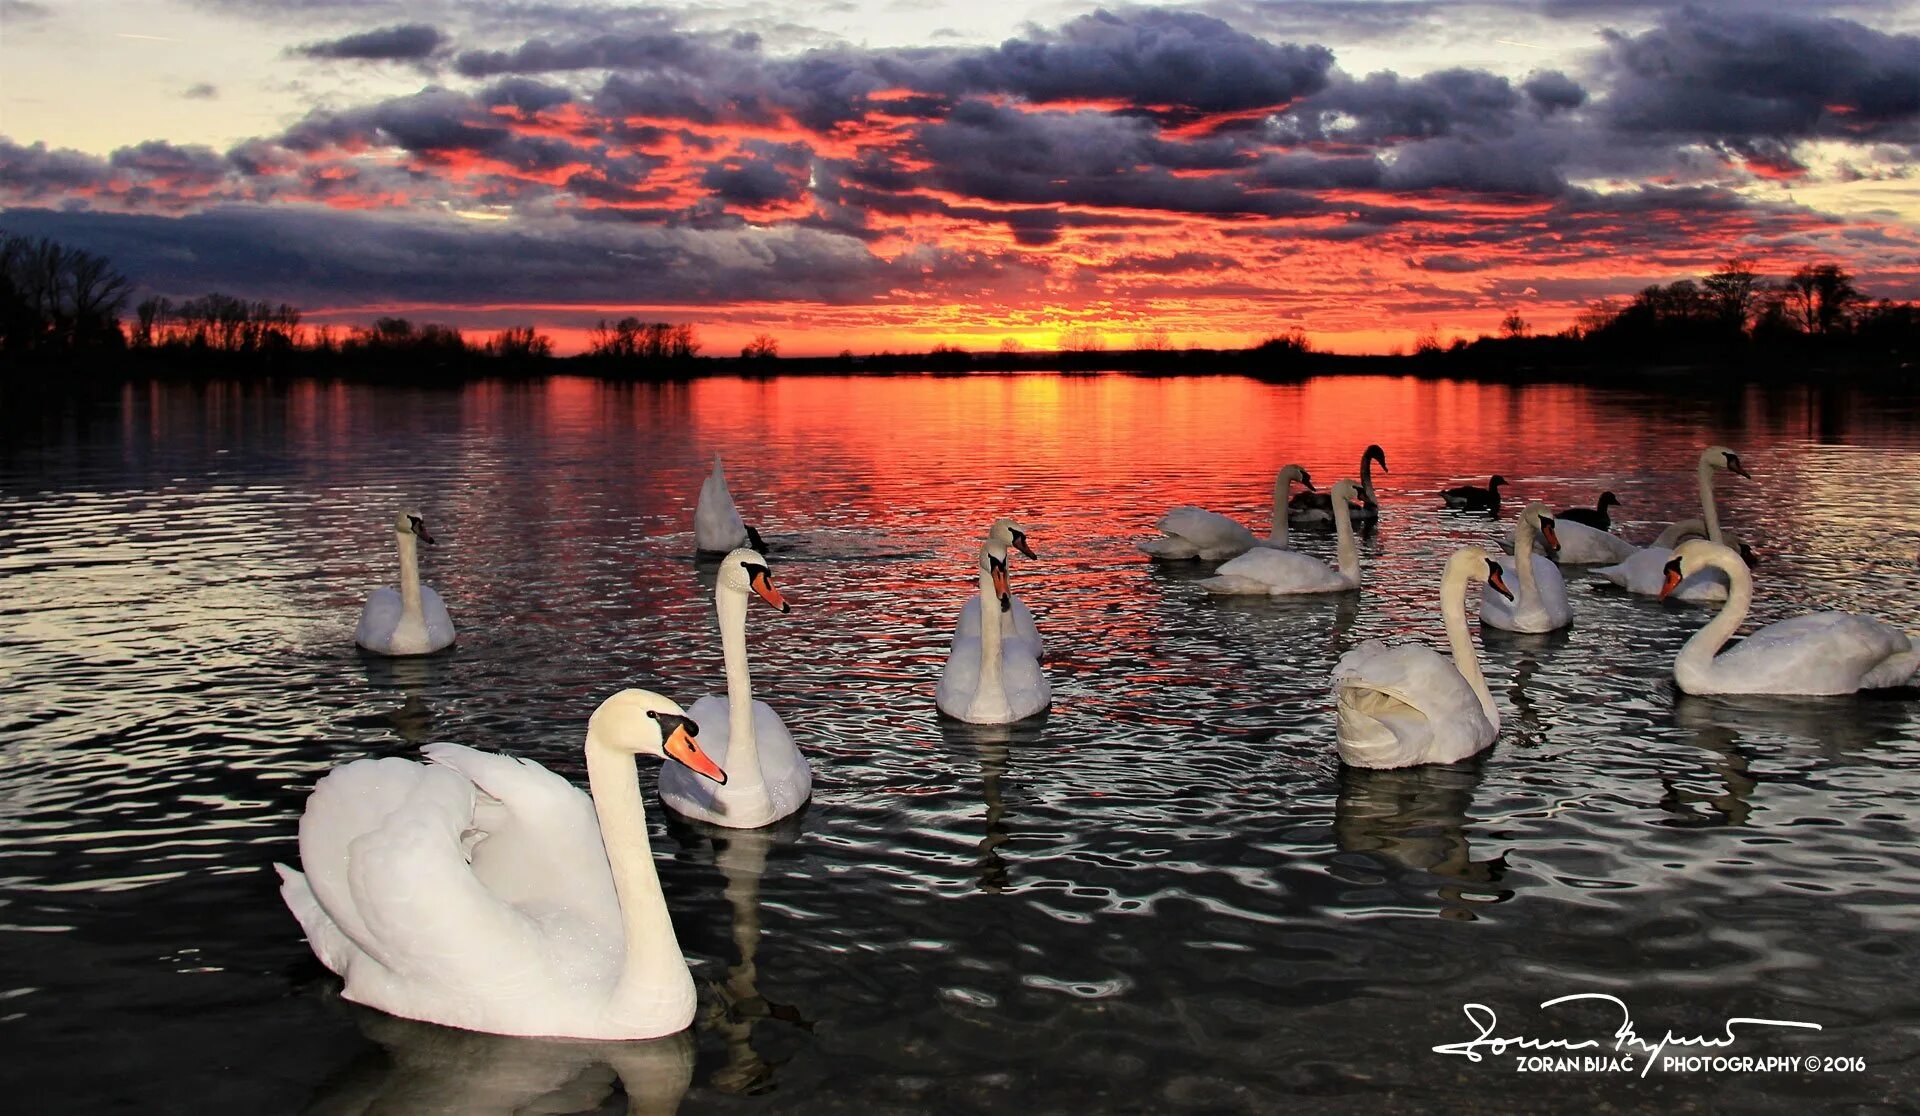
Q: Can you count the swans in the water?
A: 14